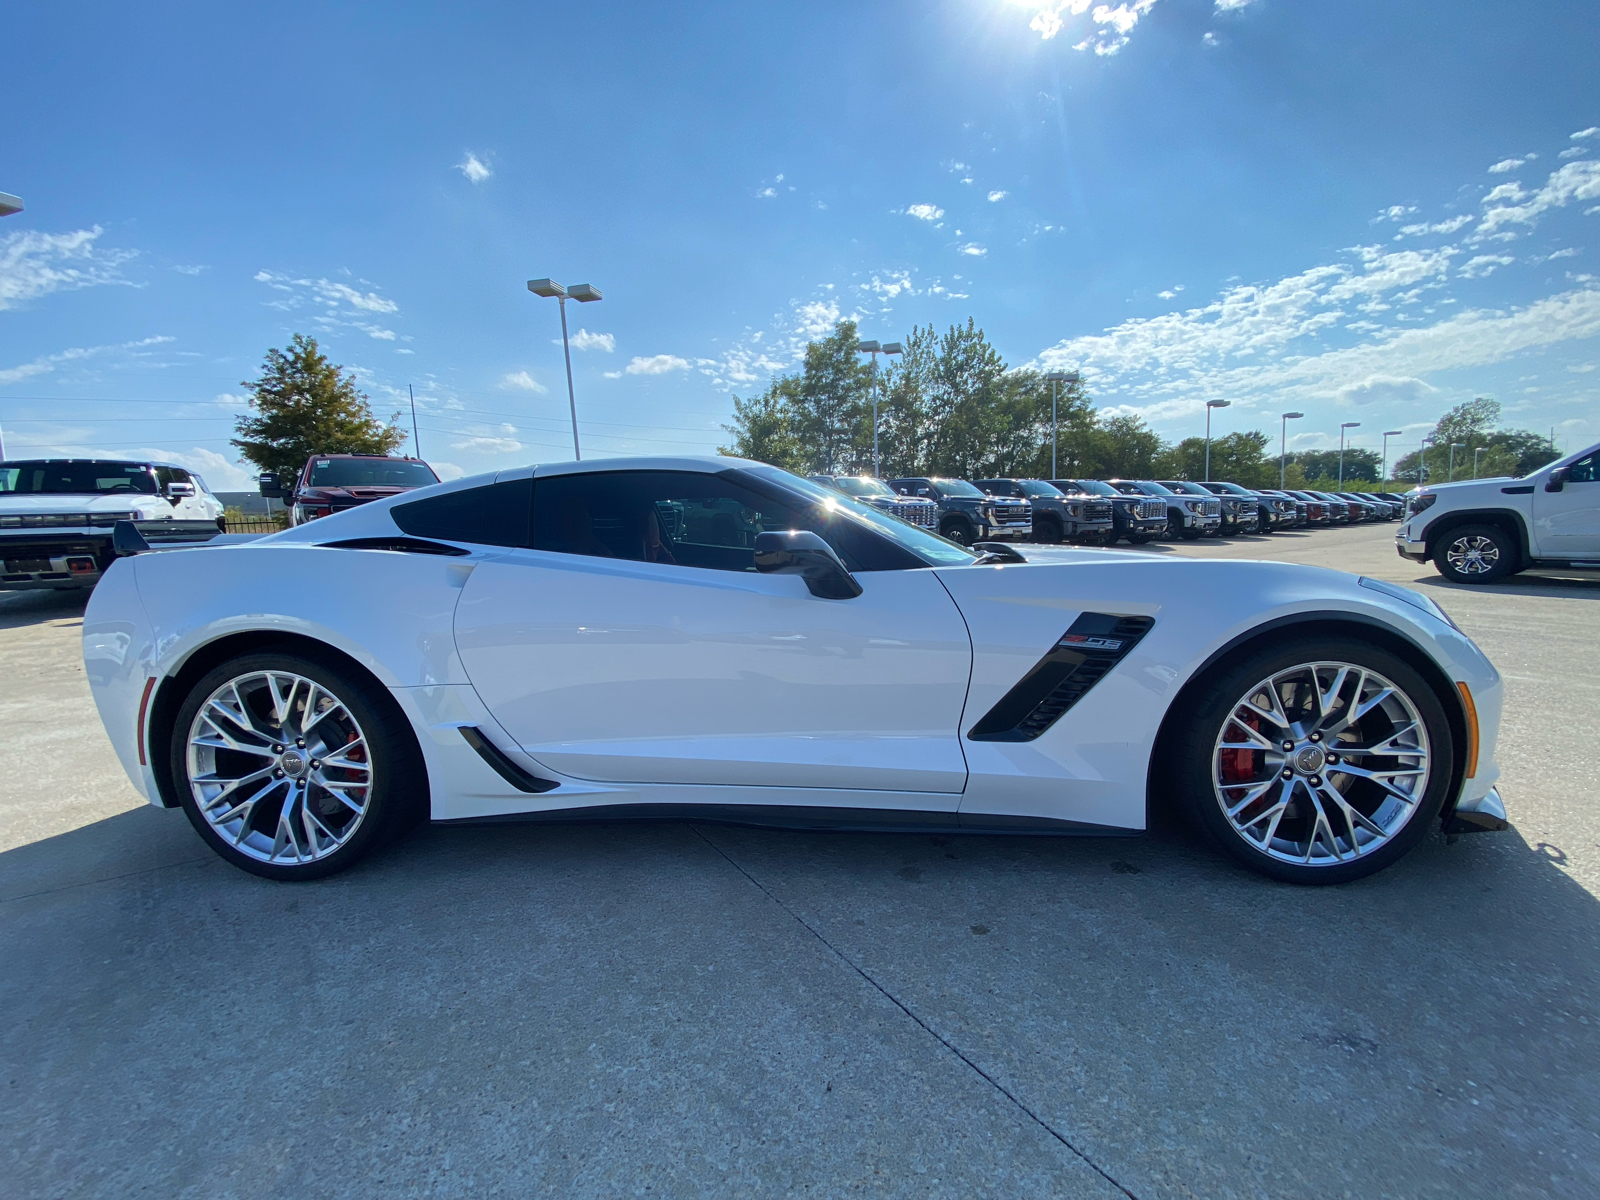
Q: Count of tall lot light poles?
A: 11